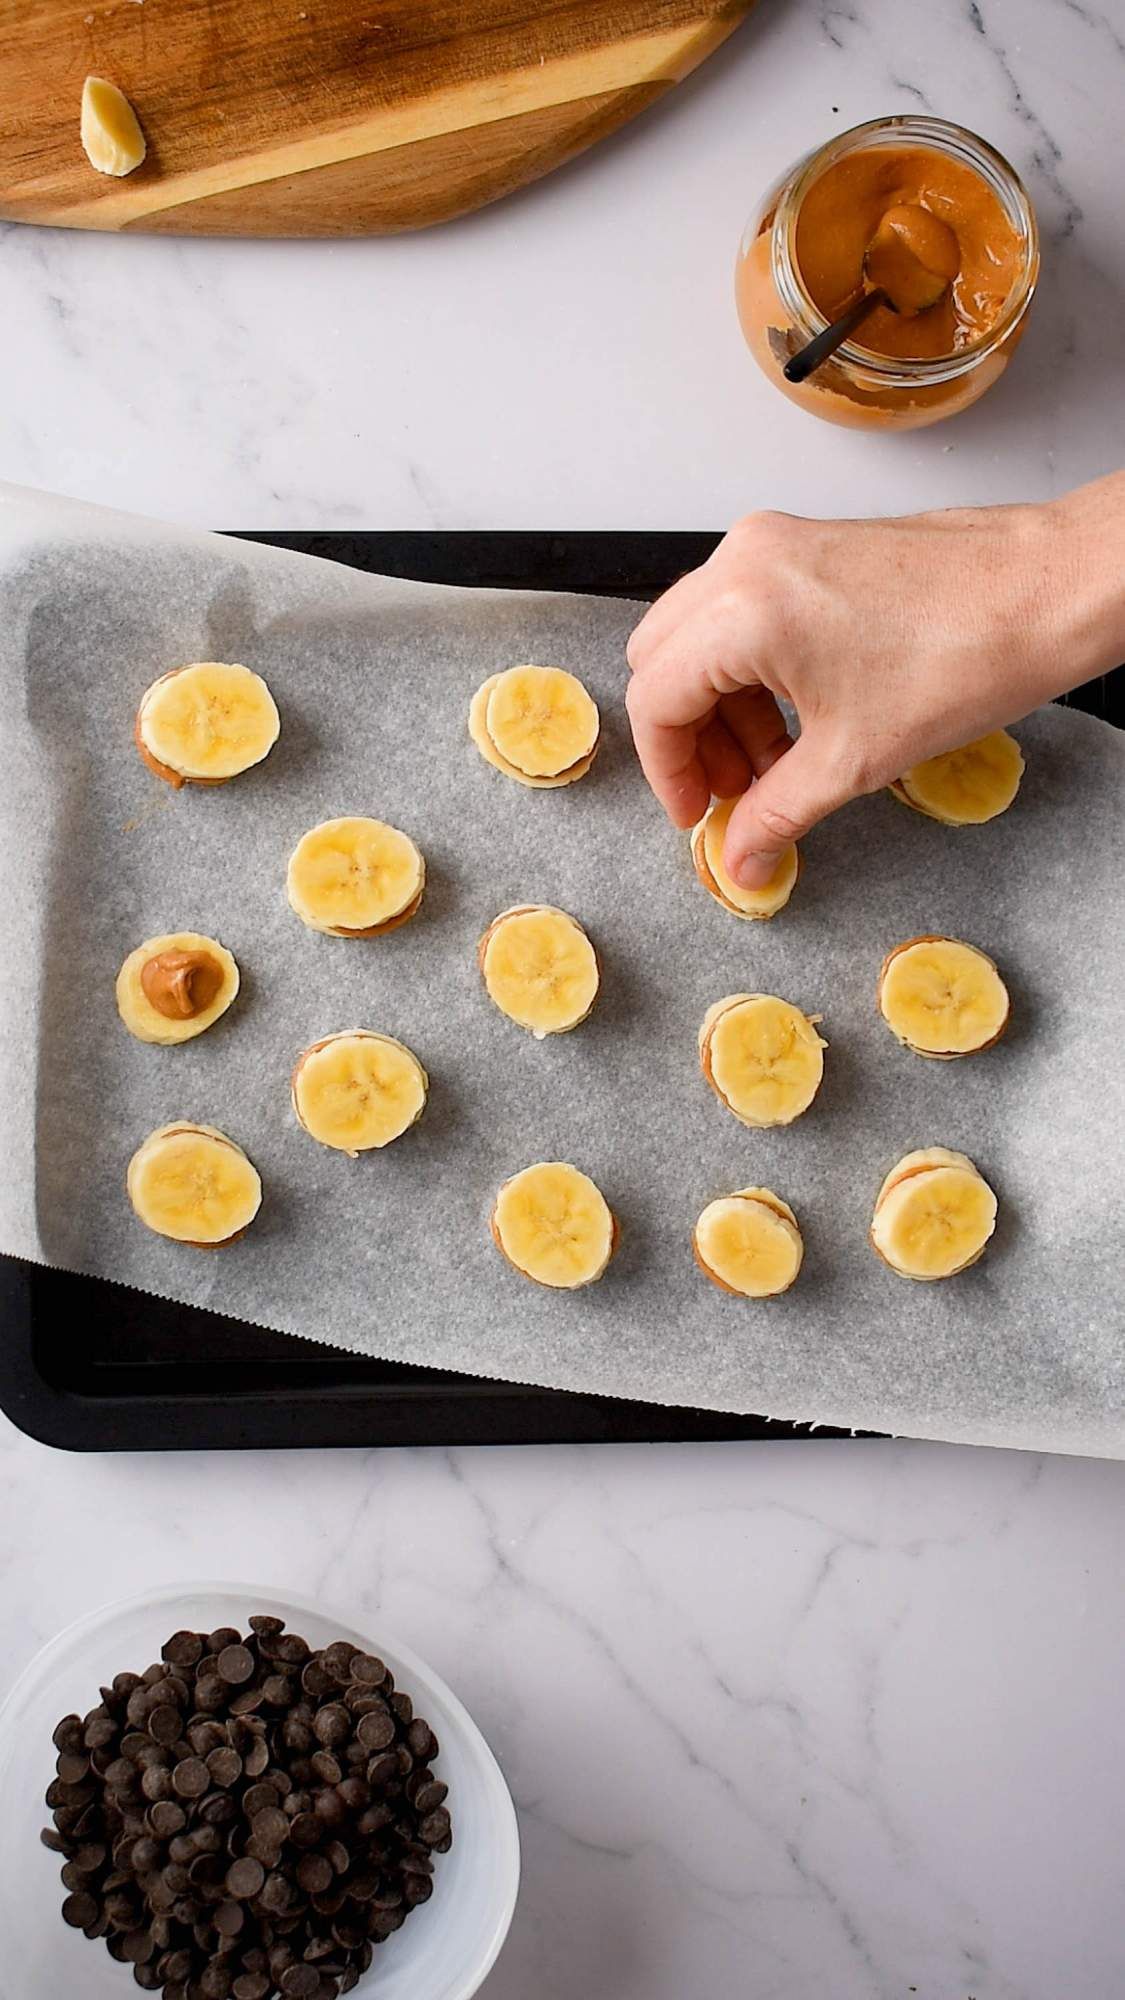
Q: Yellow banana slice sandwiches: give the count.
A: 13